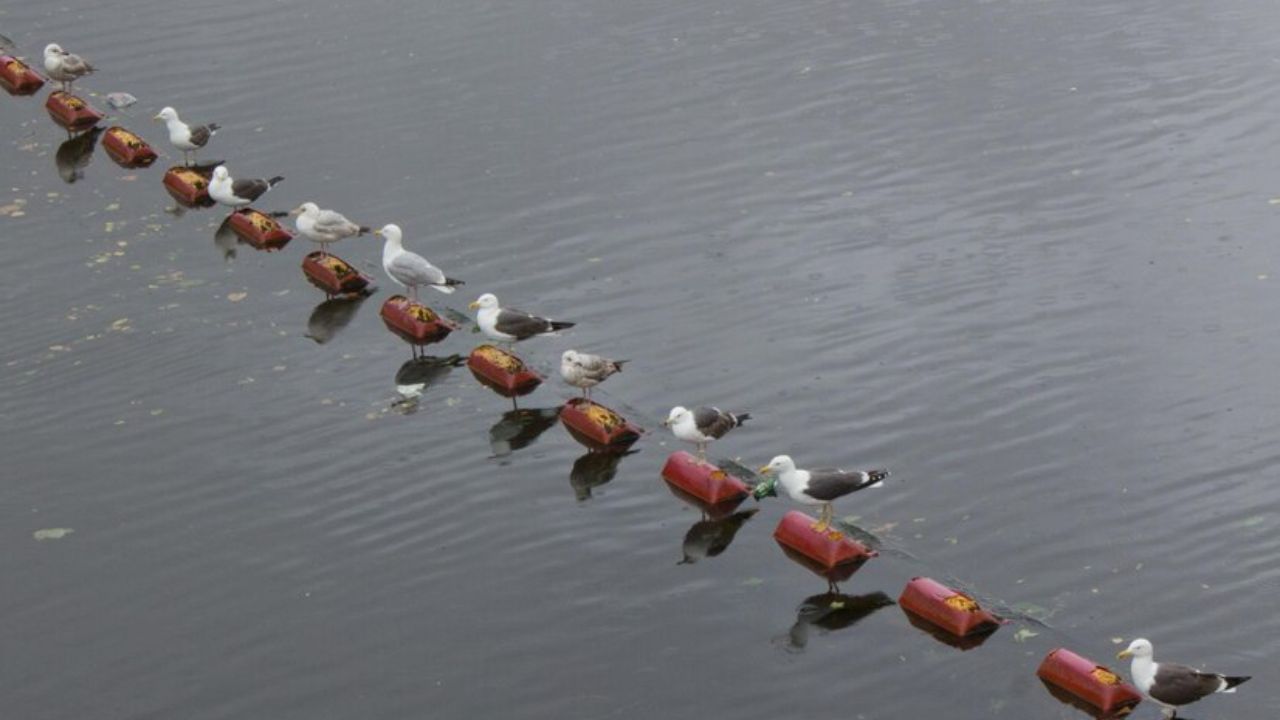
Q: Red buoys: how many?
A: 13